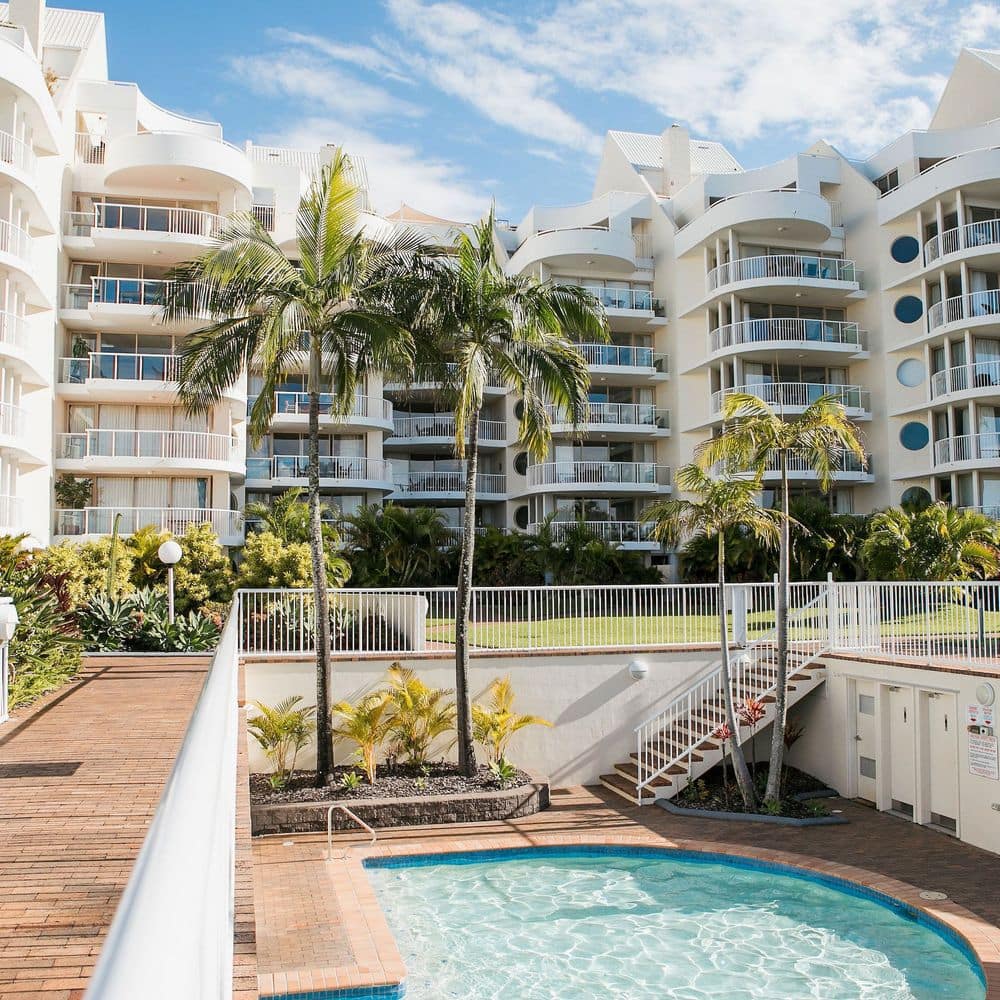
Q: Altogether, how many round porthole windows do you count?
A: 8